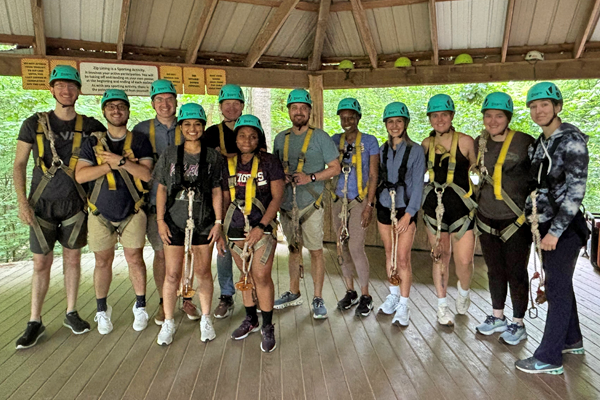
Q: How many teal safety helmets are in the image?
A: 12